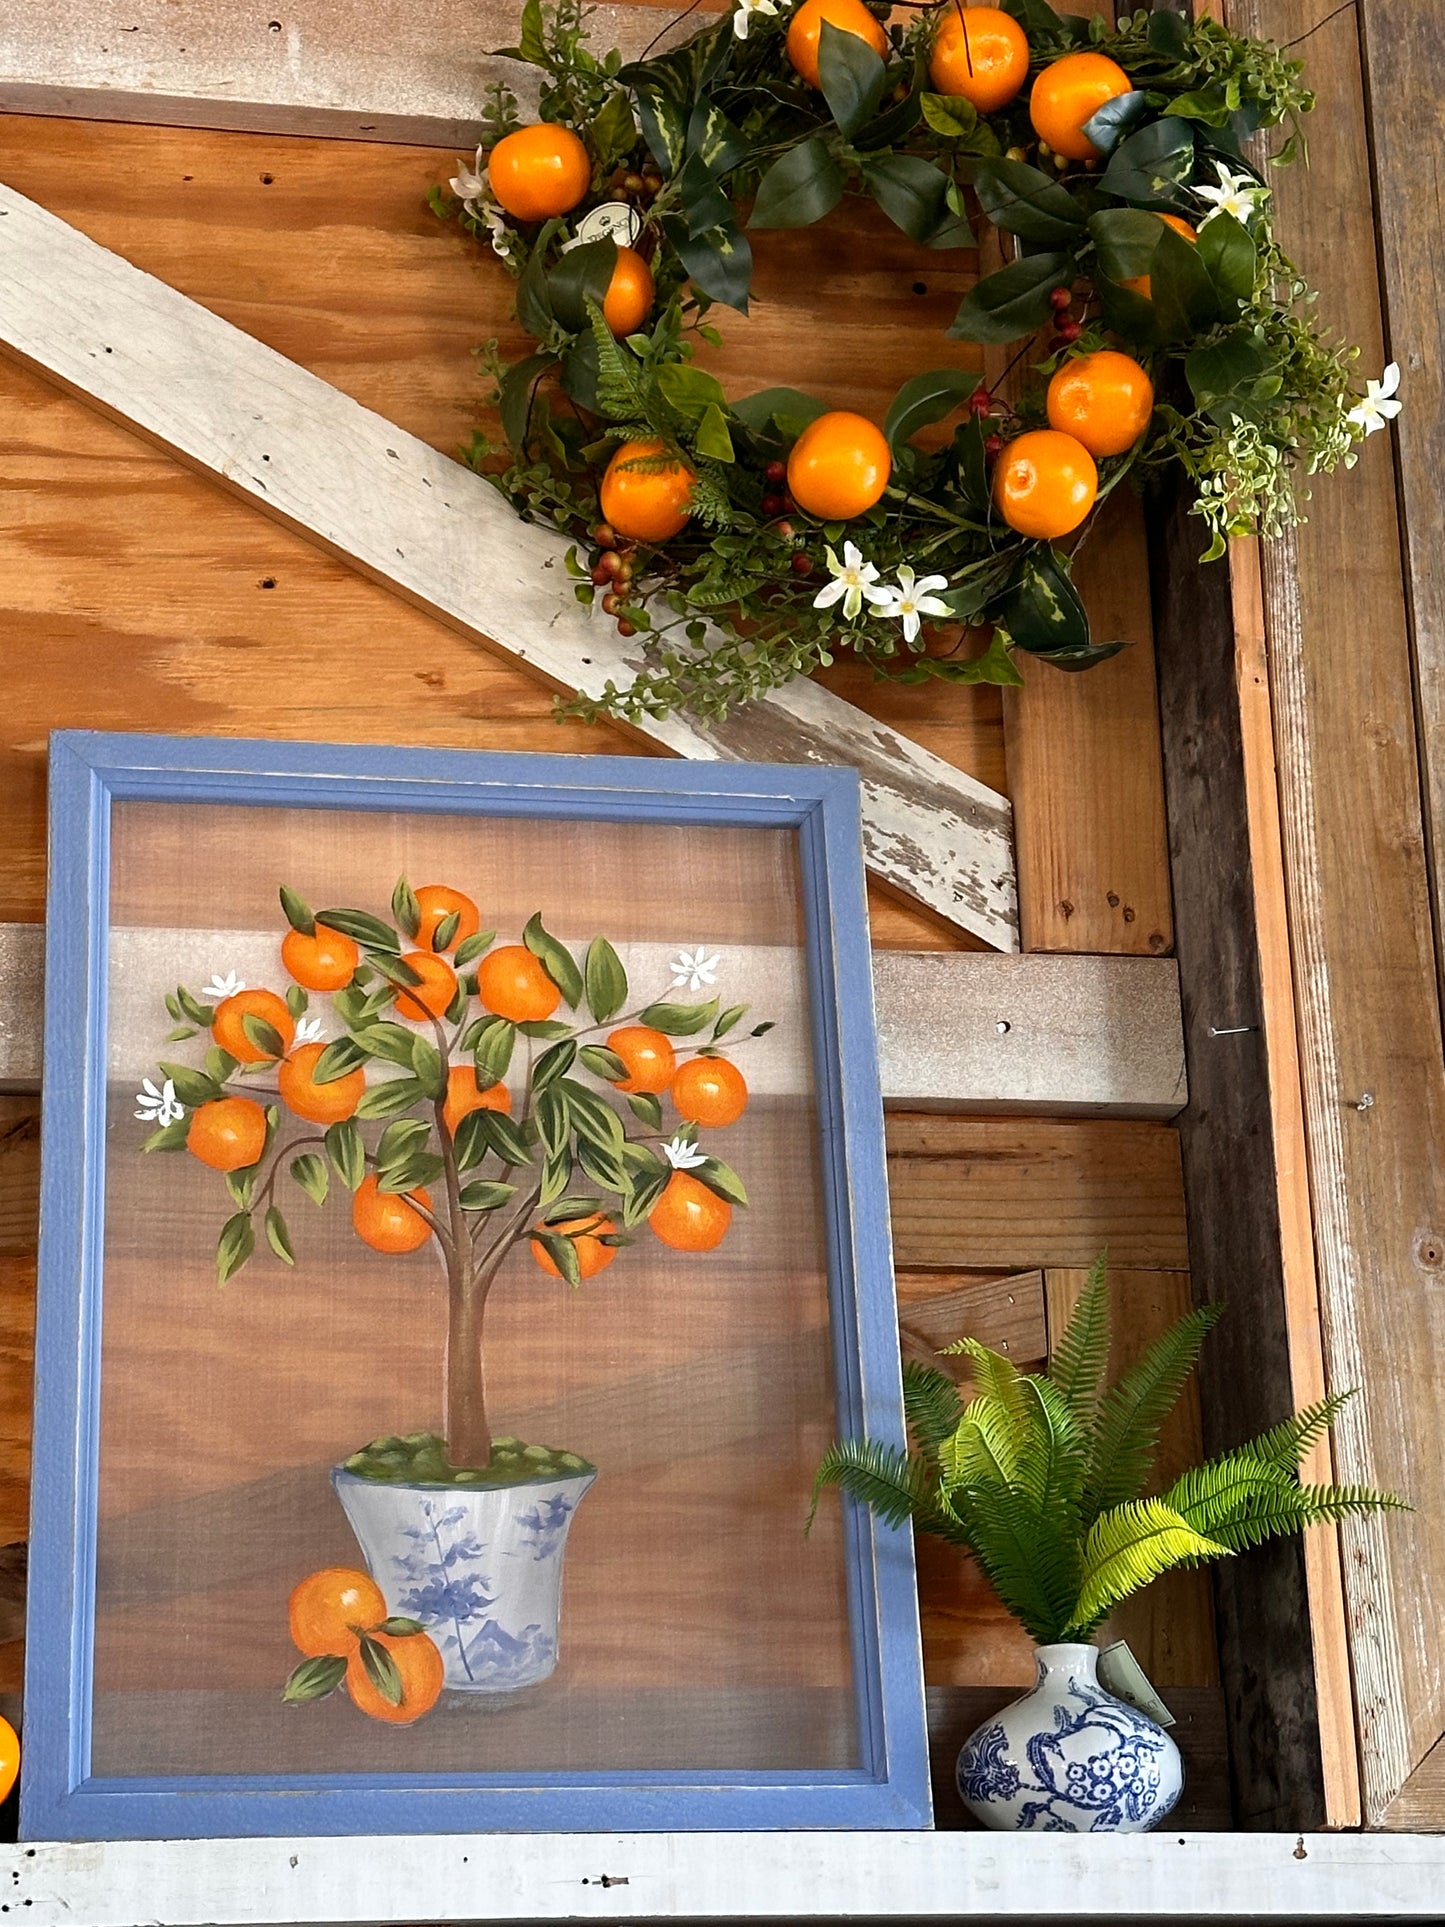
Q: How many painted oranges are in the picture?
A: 15